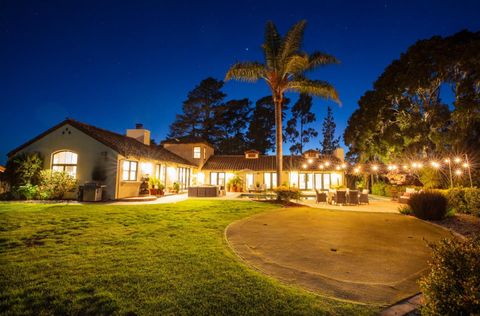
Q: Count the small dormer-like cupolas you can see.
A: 2